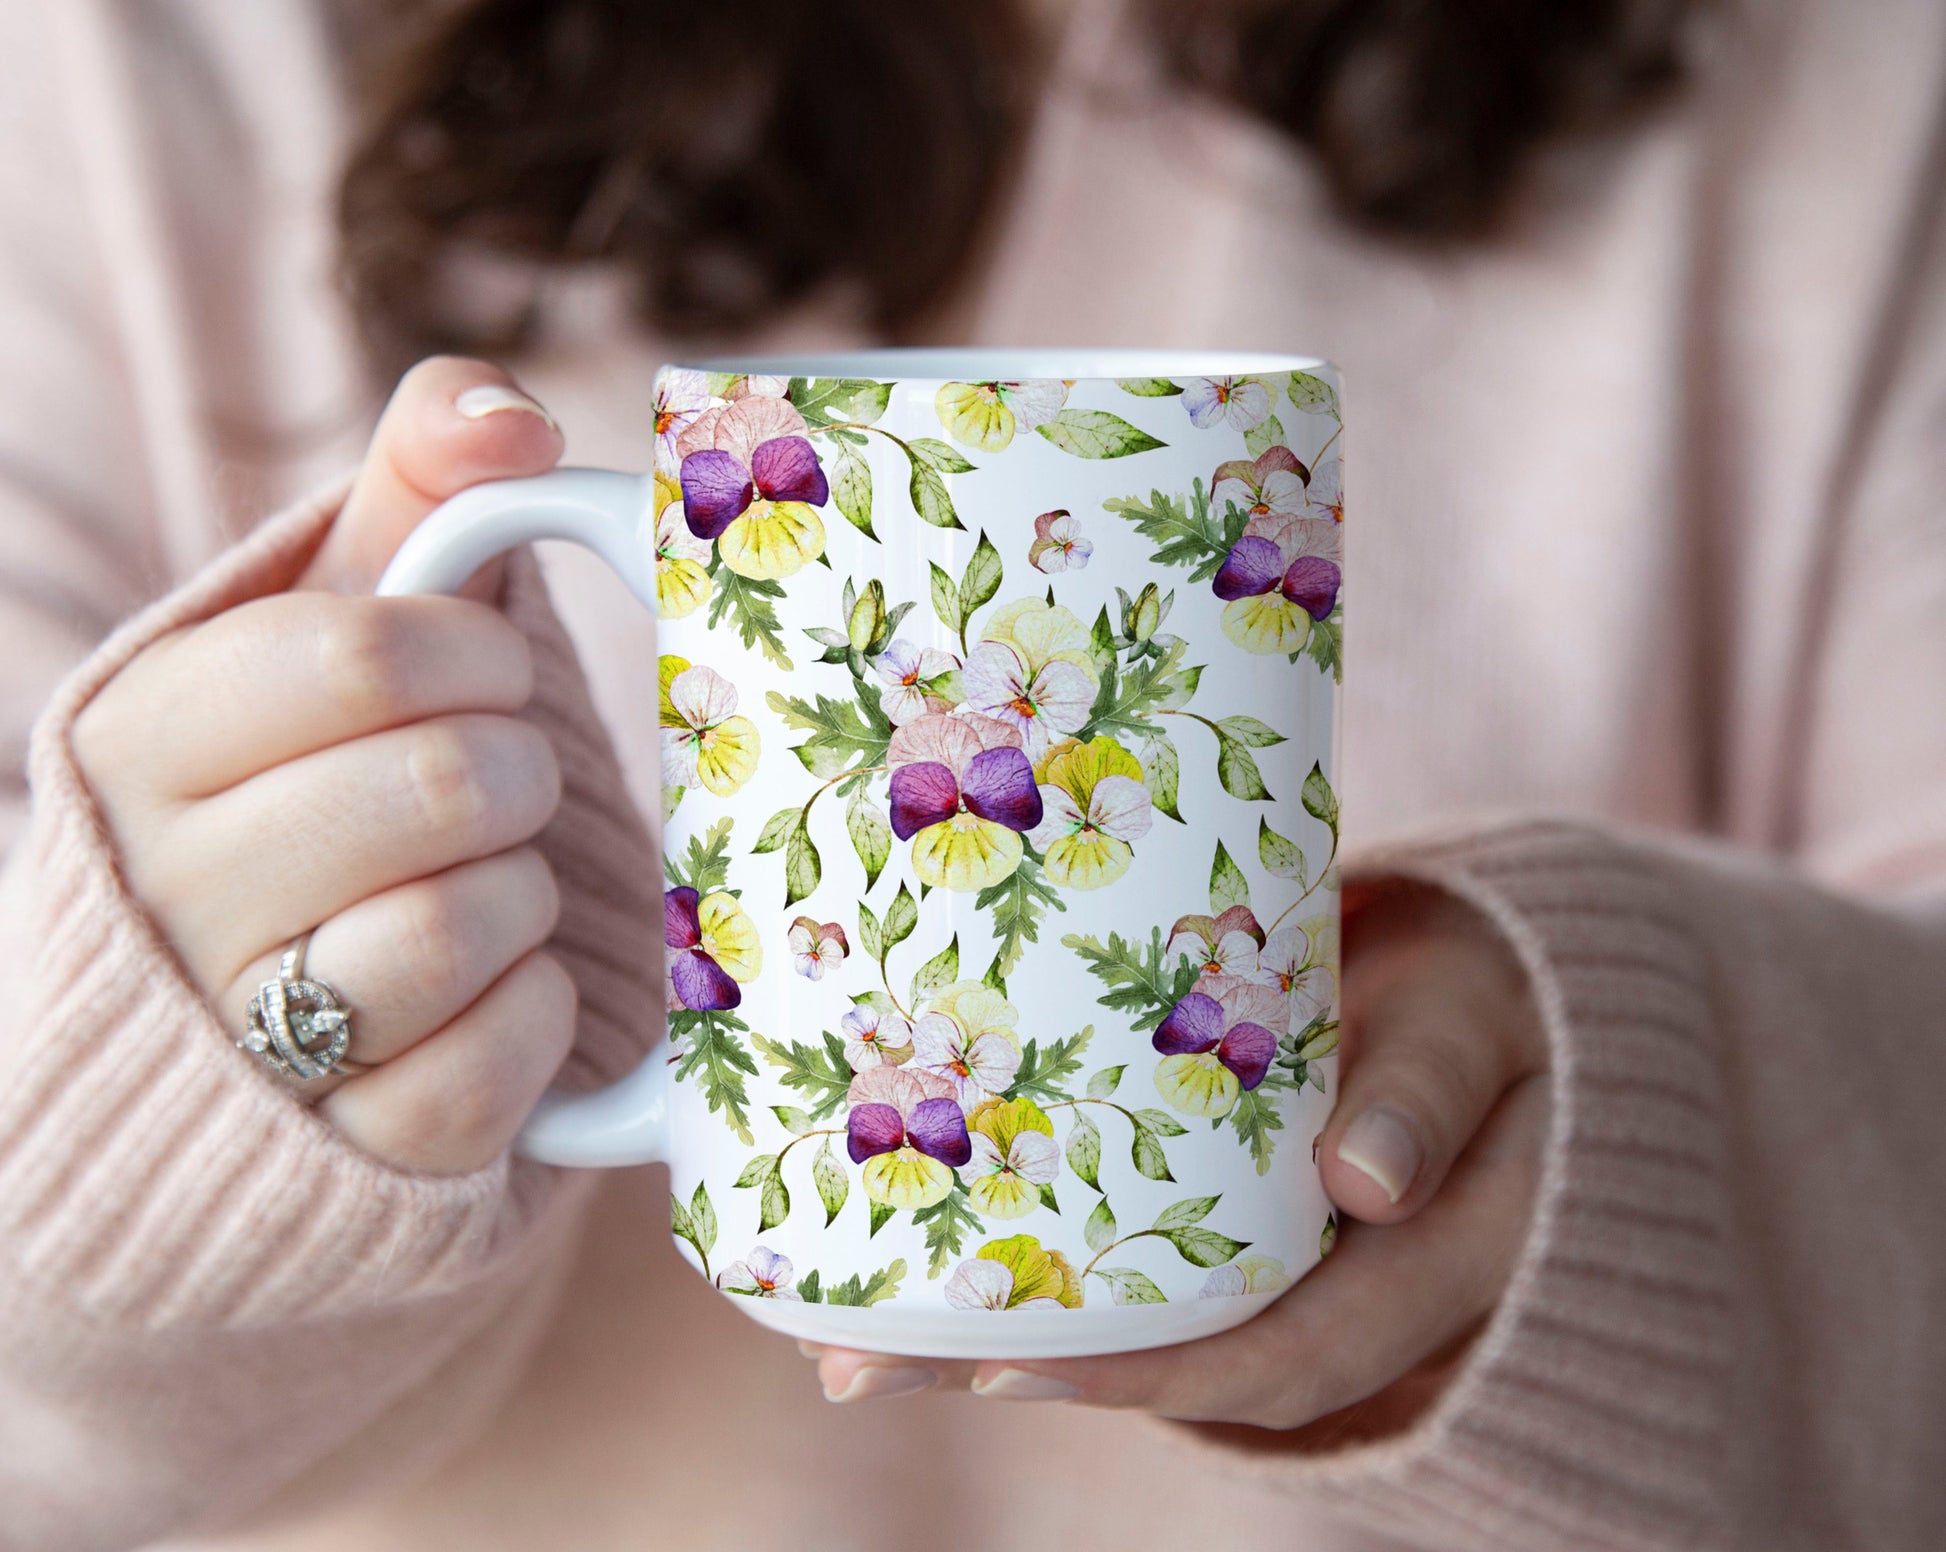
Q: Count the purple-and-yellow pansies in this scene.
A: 6